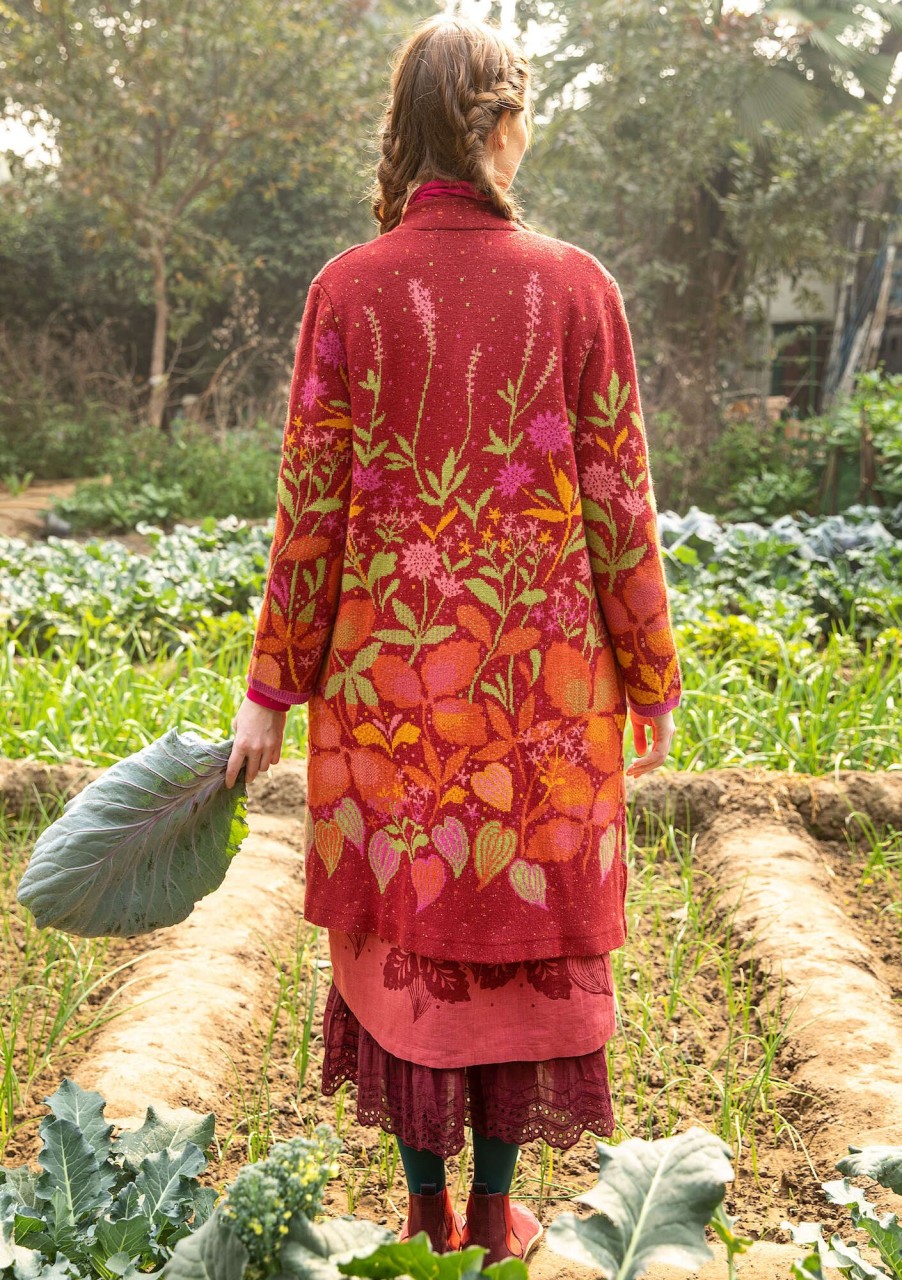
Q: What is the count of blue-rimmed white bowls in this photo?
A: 0